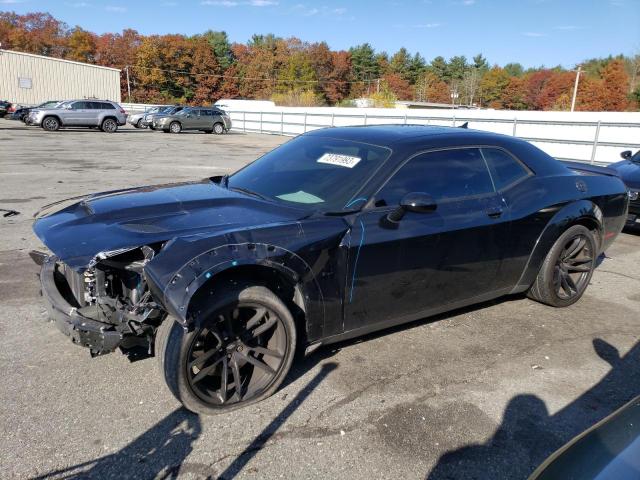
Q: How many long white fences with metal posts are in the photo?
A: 1